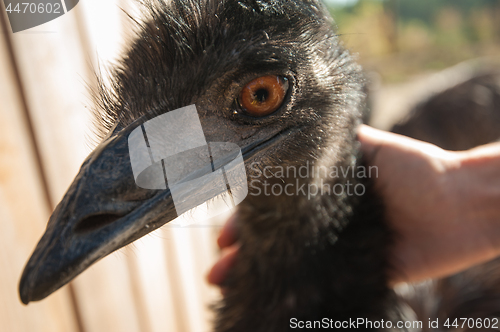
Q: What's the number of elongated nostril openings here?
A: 1